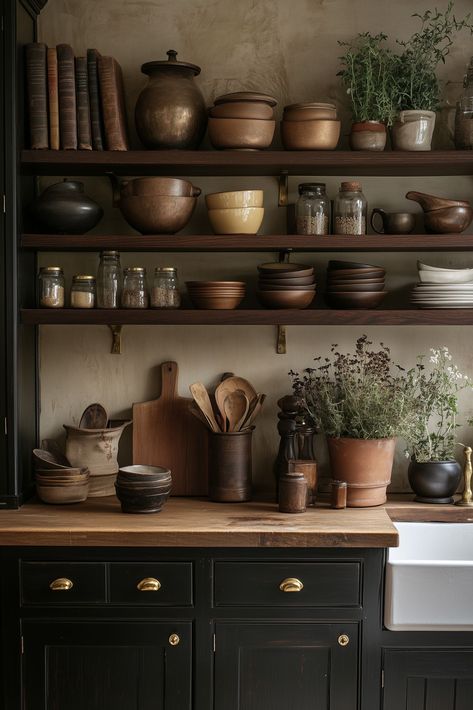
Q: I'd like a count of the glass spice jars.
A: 7